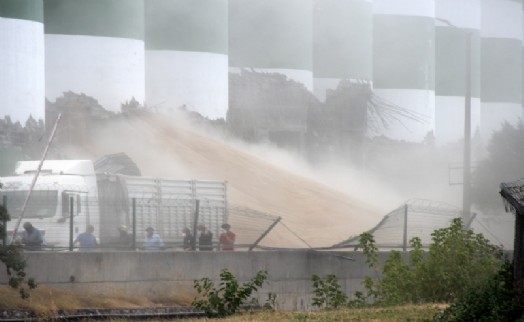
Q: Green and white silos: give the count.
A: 8